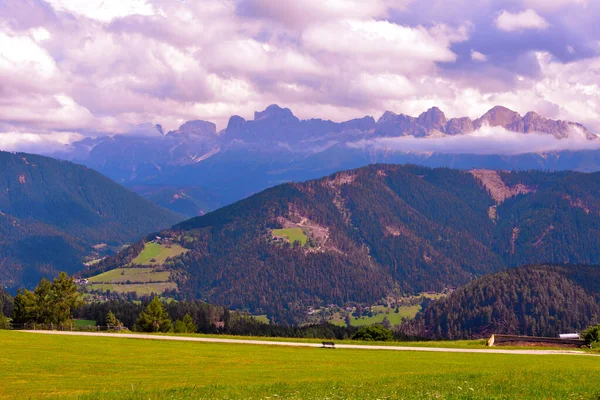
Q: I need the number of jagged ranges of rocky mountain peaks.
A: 1